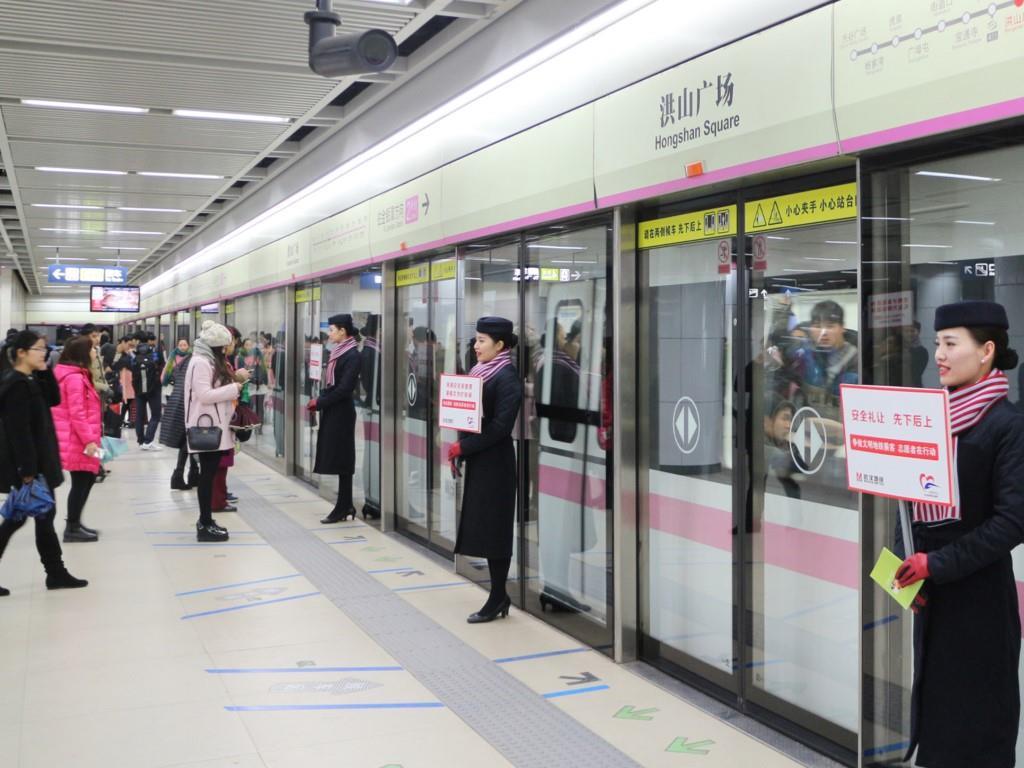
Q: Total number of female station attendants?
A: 3